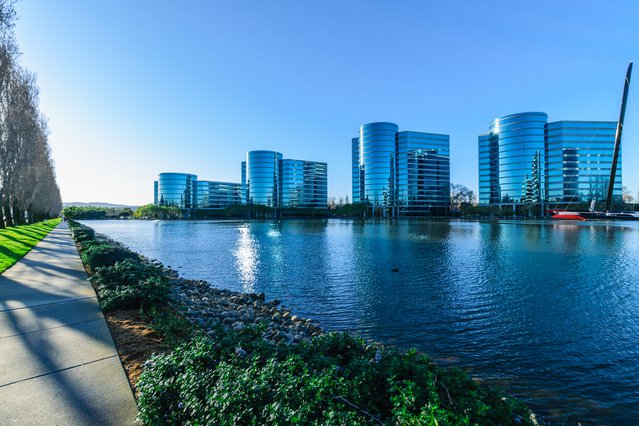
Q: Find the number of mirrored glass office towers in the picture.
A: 4